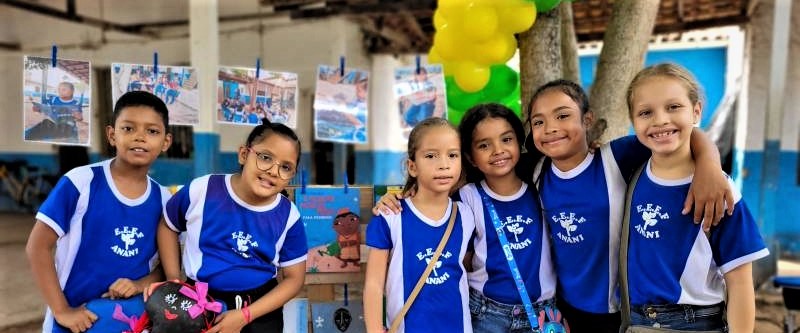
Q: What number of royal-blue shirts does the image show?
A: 6